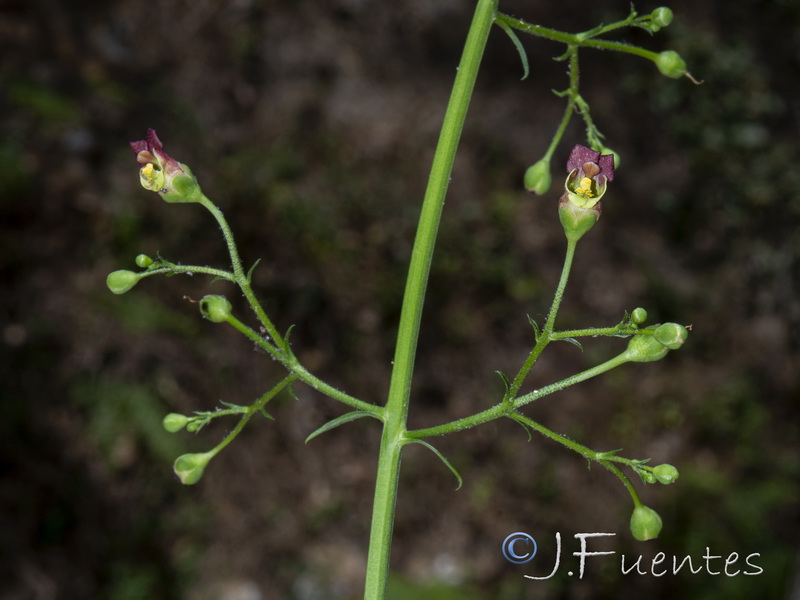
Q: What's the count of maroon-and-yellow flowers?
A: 2